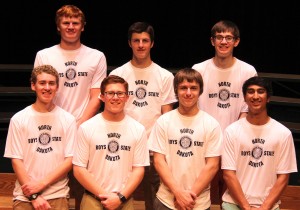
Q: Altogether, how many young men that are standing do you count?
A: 7